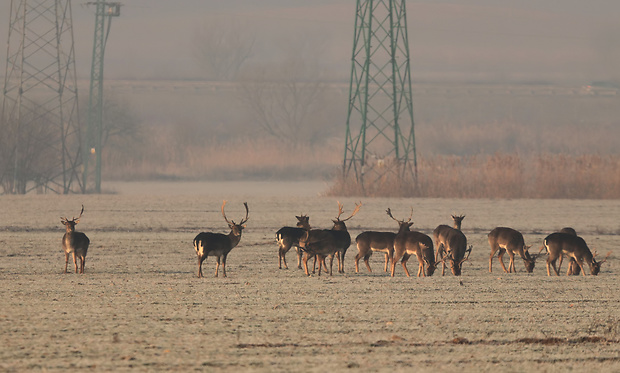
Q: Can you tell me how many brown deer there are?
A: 12